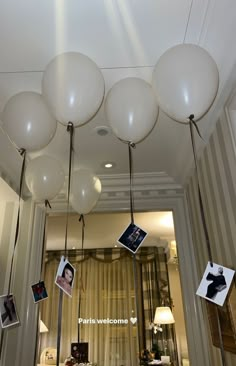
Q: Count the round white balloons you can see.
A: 6